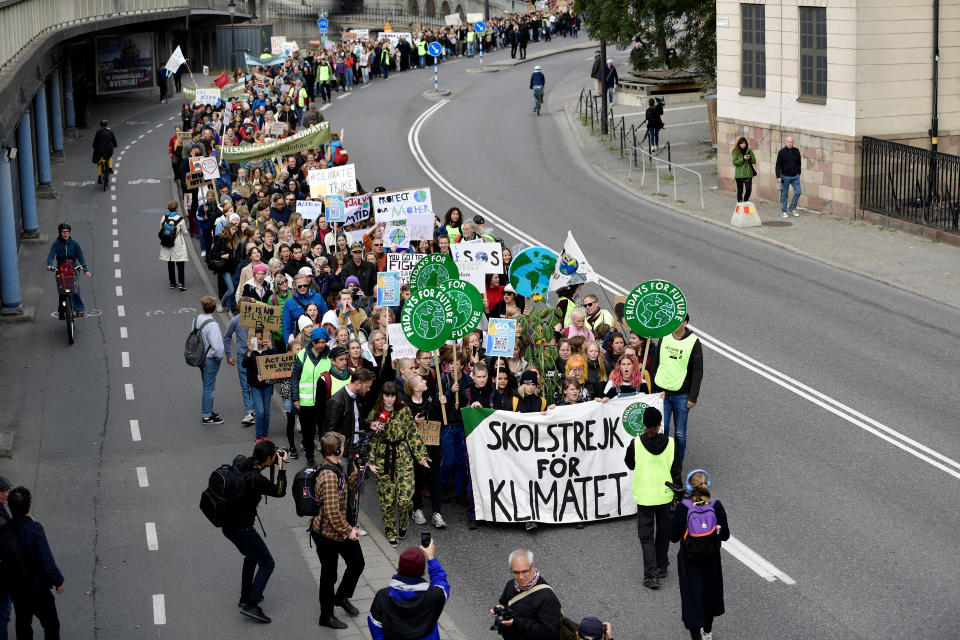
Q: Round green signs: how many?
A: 4